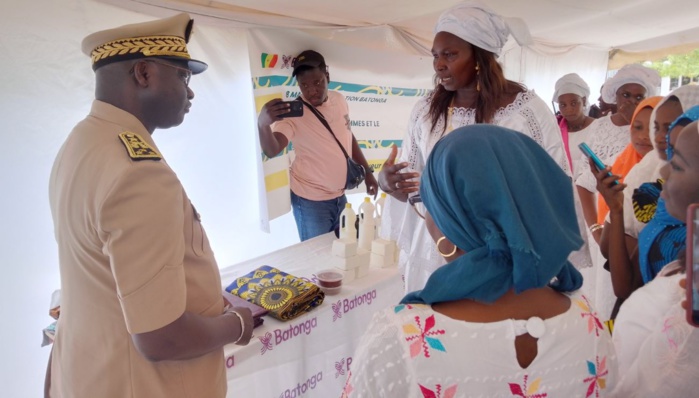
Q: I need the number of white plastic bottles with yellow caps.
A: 3